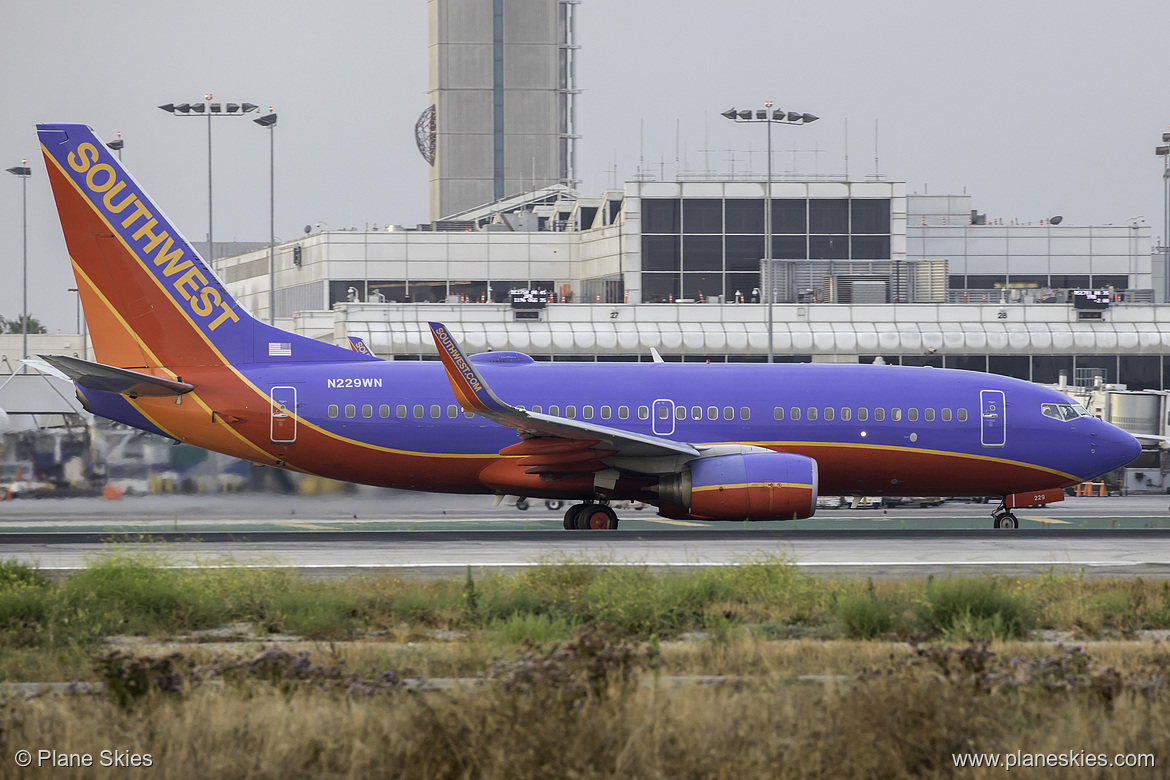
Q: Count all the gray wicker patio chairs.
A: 0